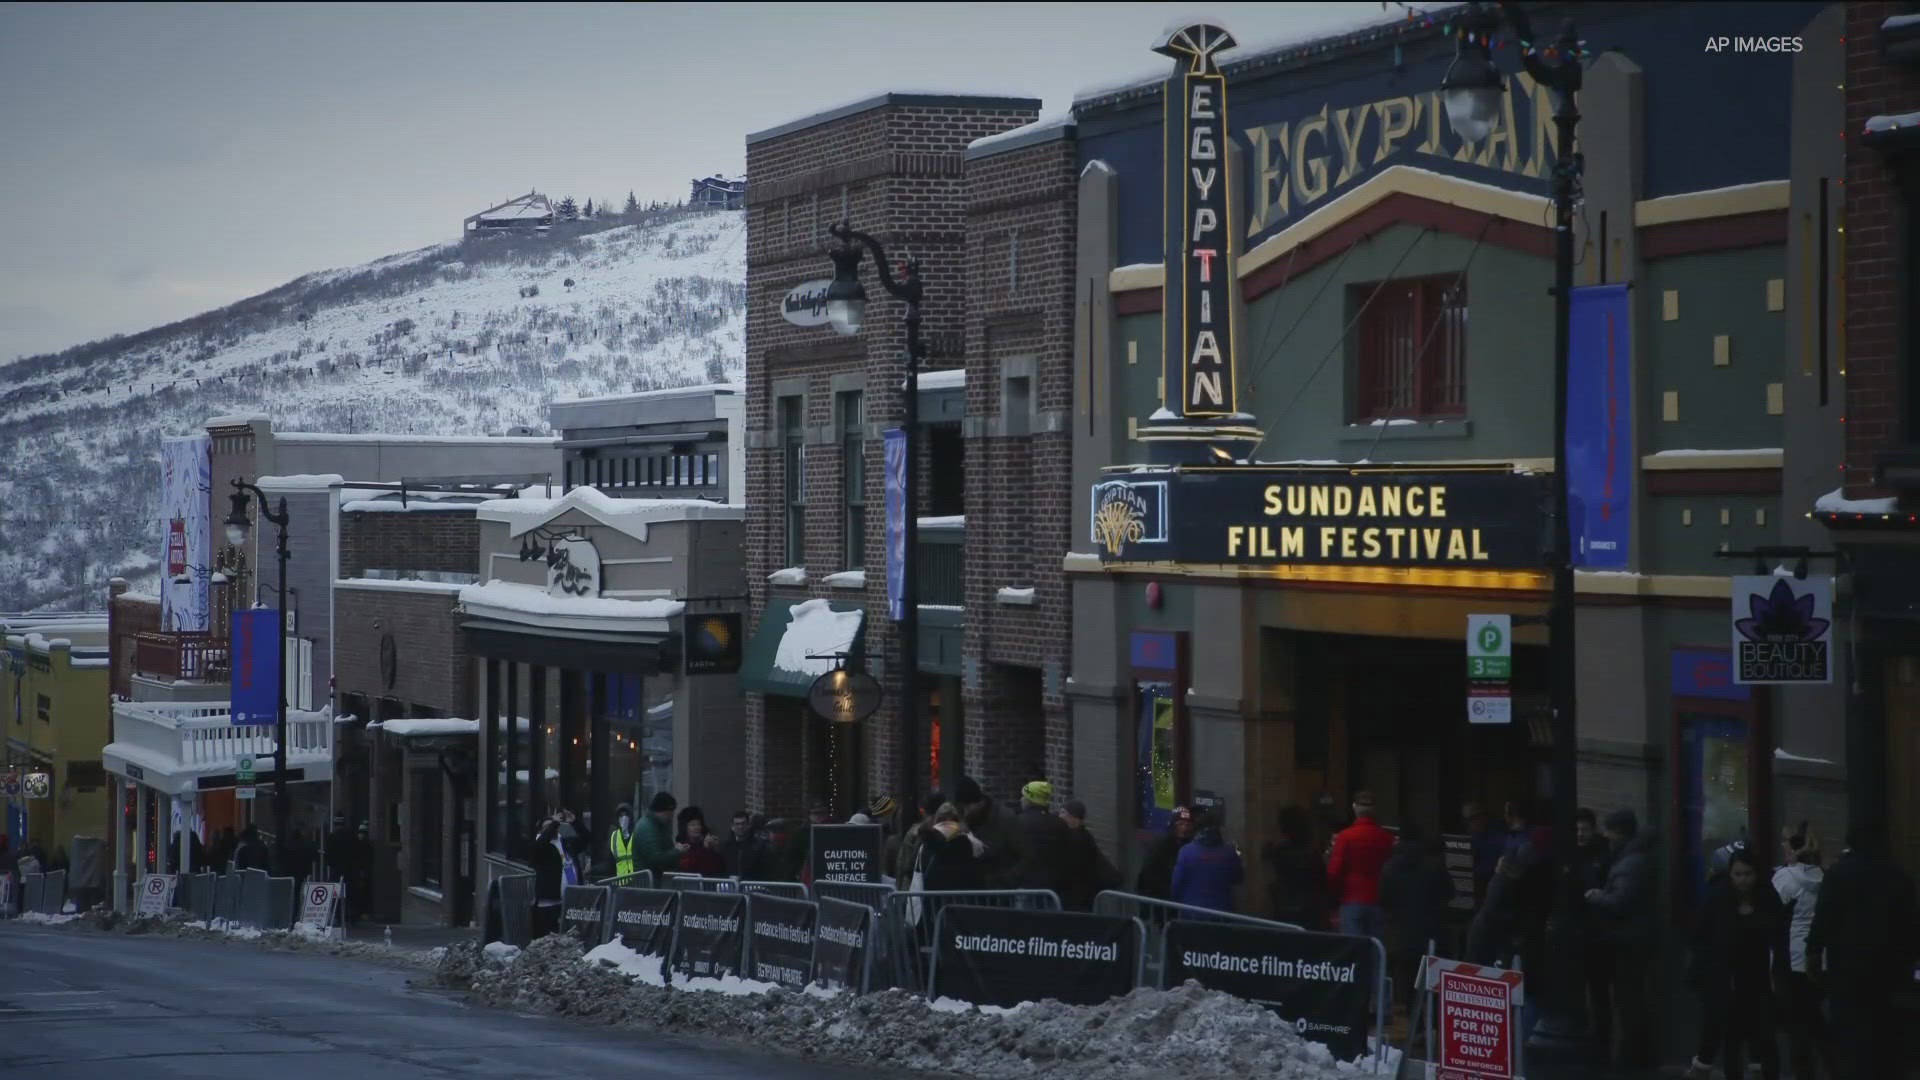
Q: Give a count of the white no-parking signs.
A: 2